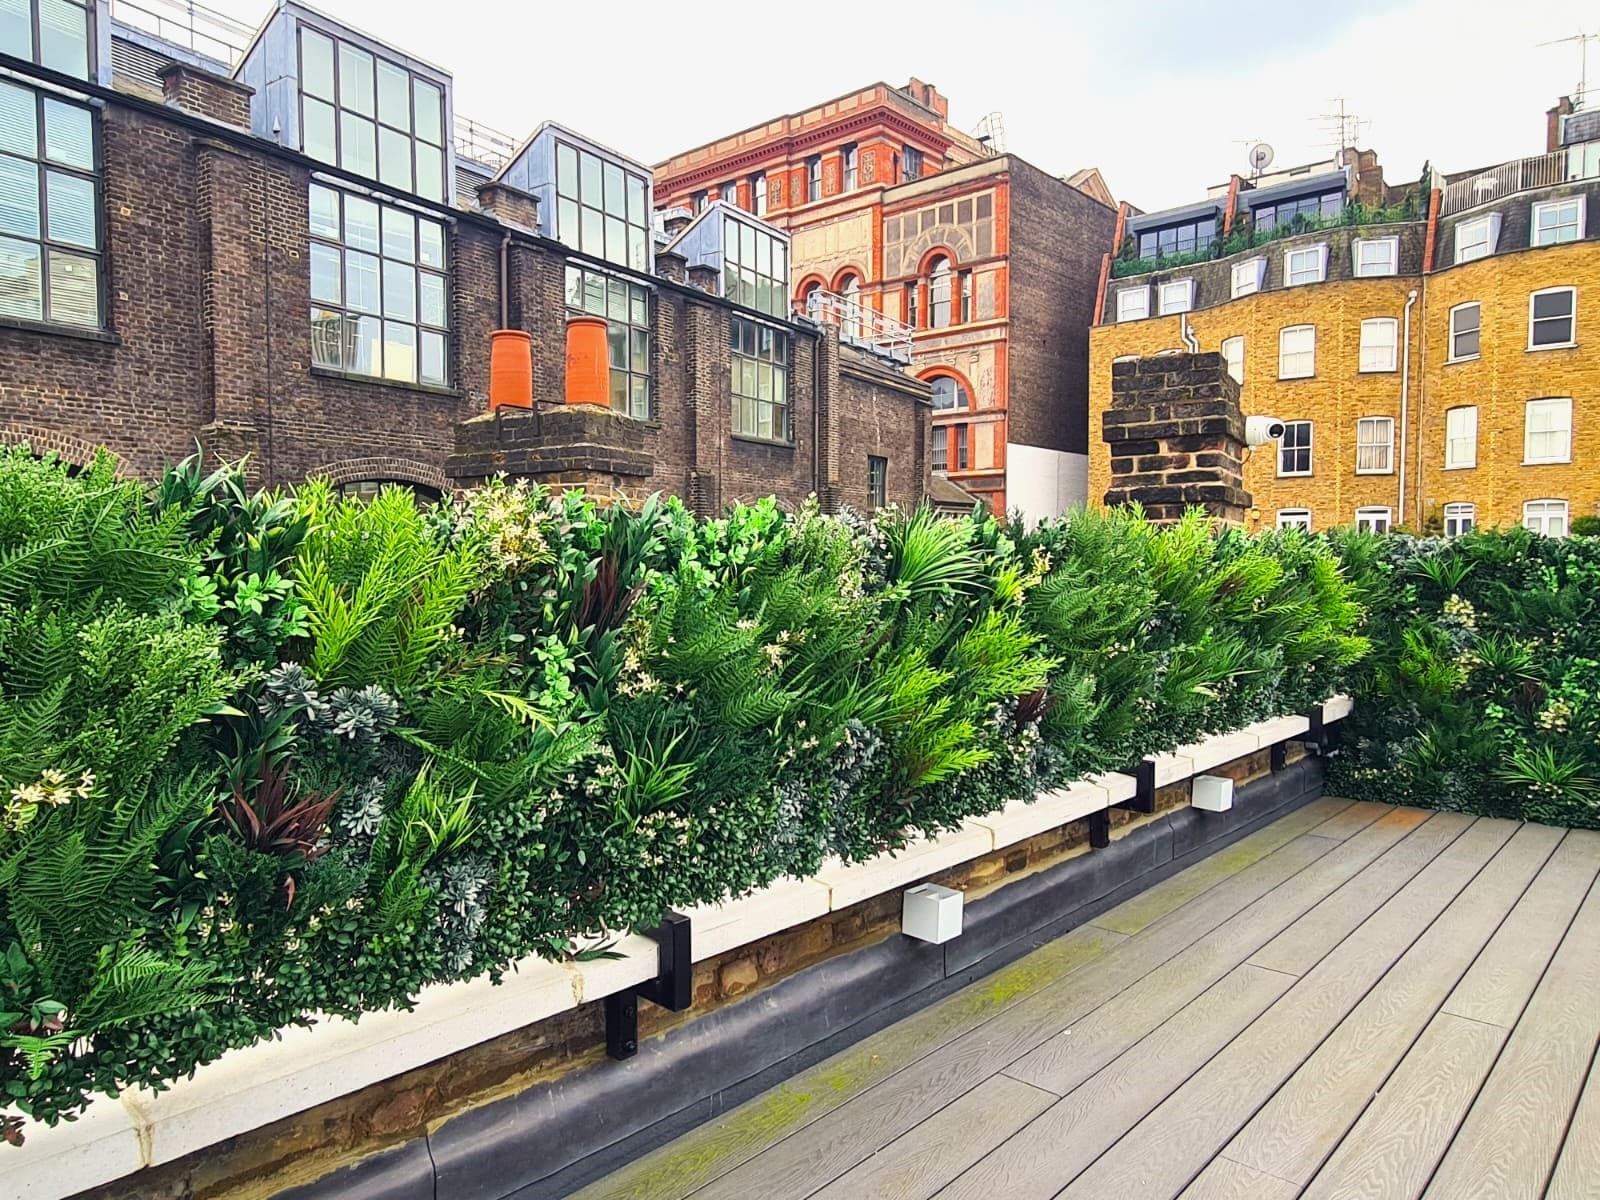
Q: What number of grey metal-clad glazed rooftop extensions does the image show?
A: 4